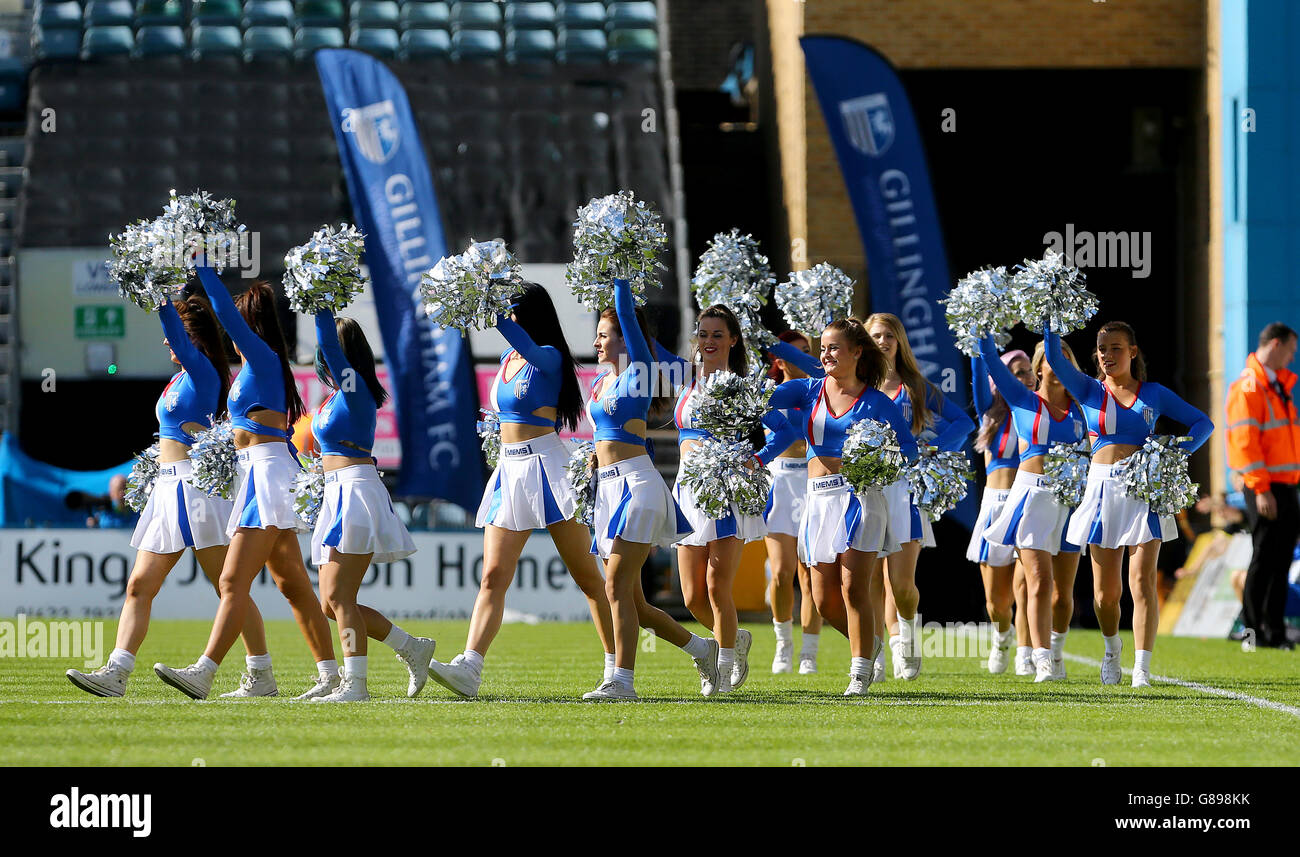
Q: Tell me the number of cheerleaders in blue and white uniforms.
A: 12